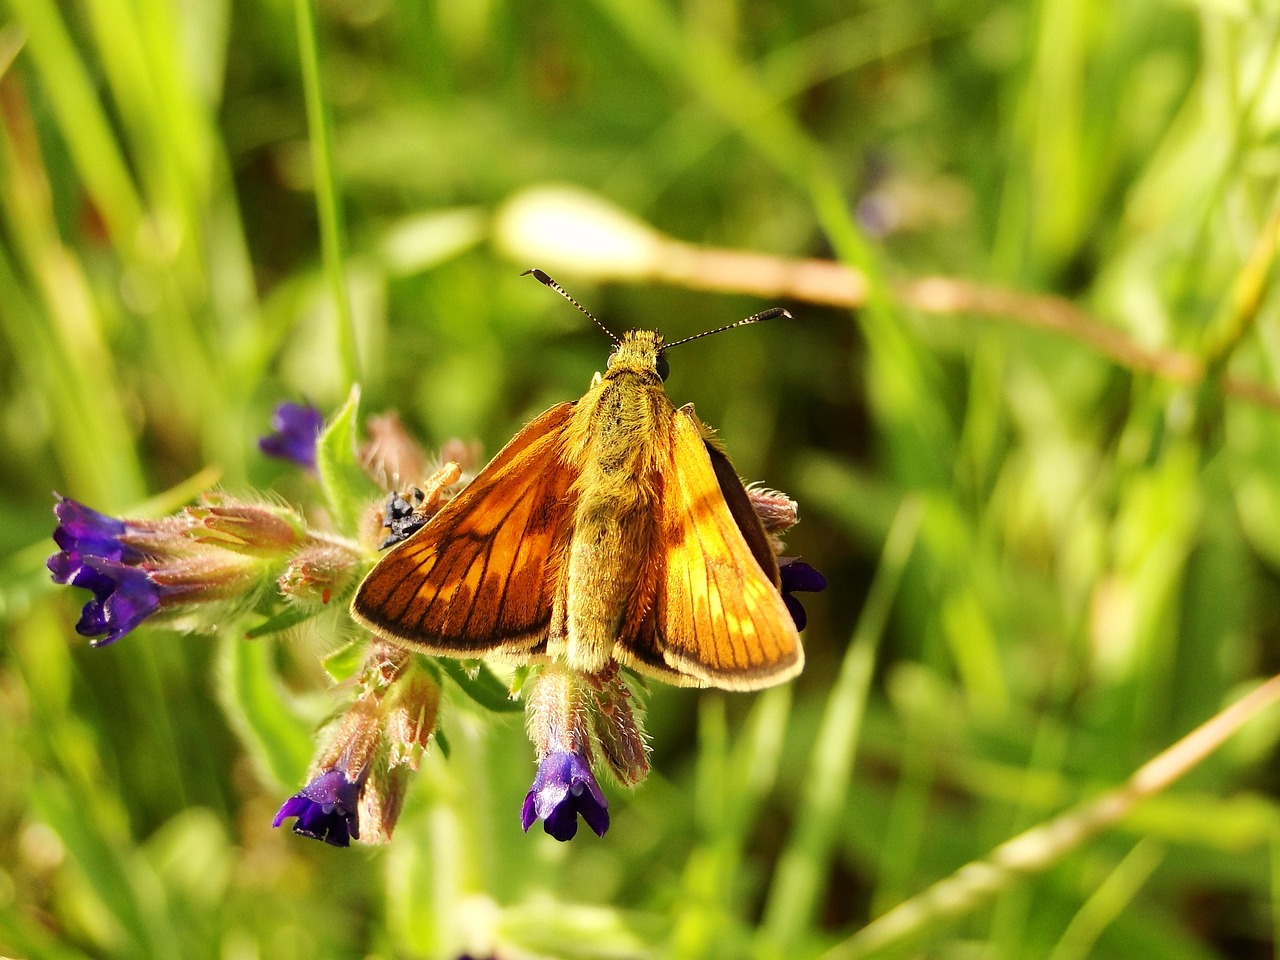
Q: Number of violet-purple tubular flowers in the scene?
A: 6